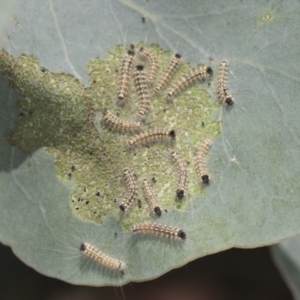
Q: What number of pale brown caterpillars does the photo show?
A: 14